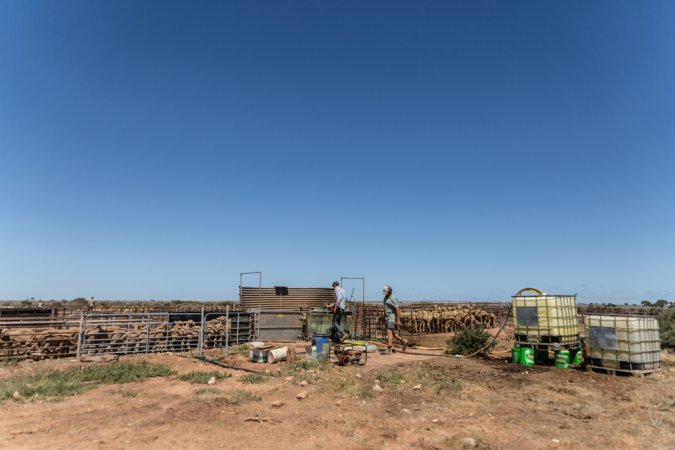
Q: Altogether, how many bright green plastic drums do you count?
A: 4